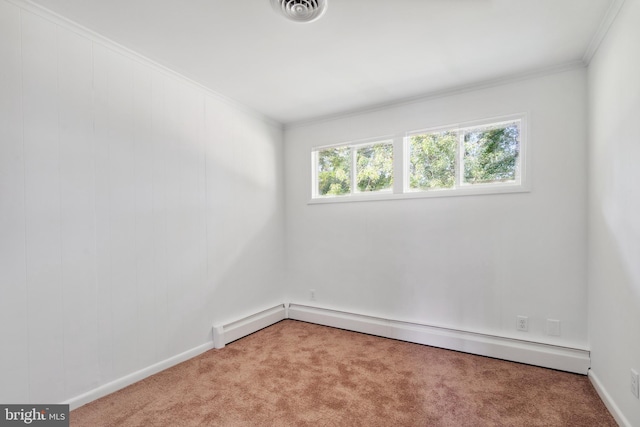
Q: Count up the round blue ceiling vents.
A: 0